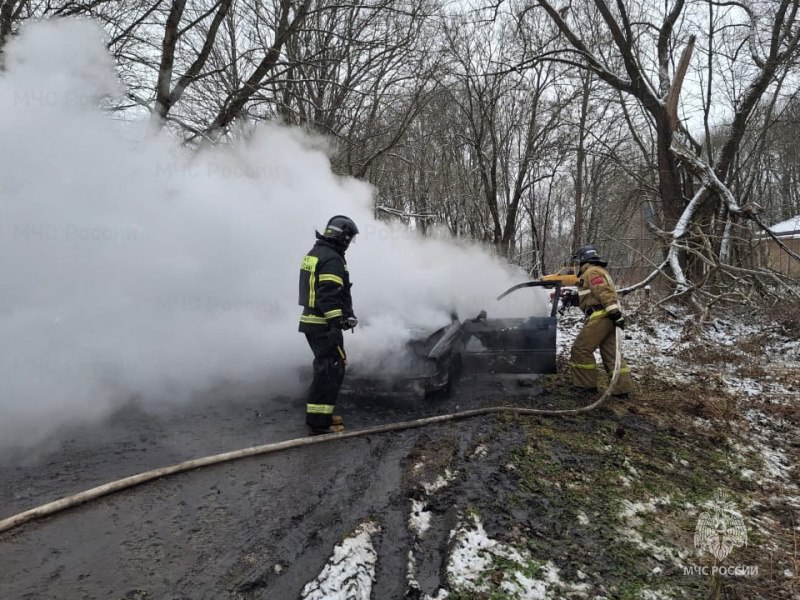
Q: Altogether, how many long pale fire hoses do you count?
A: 1